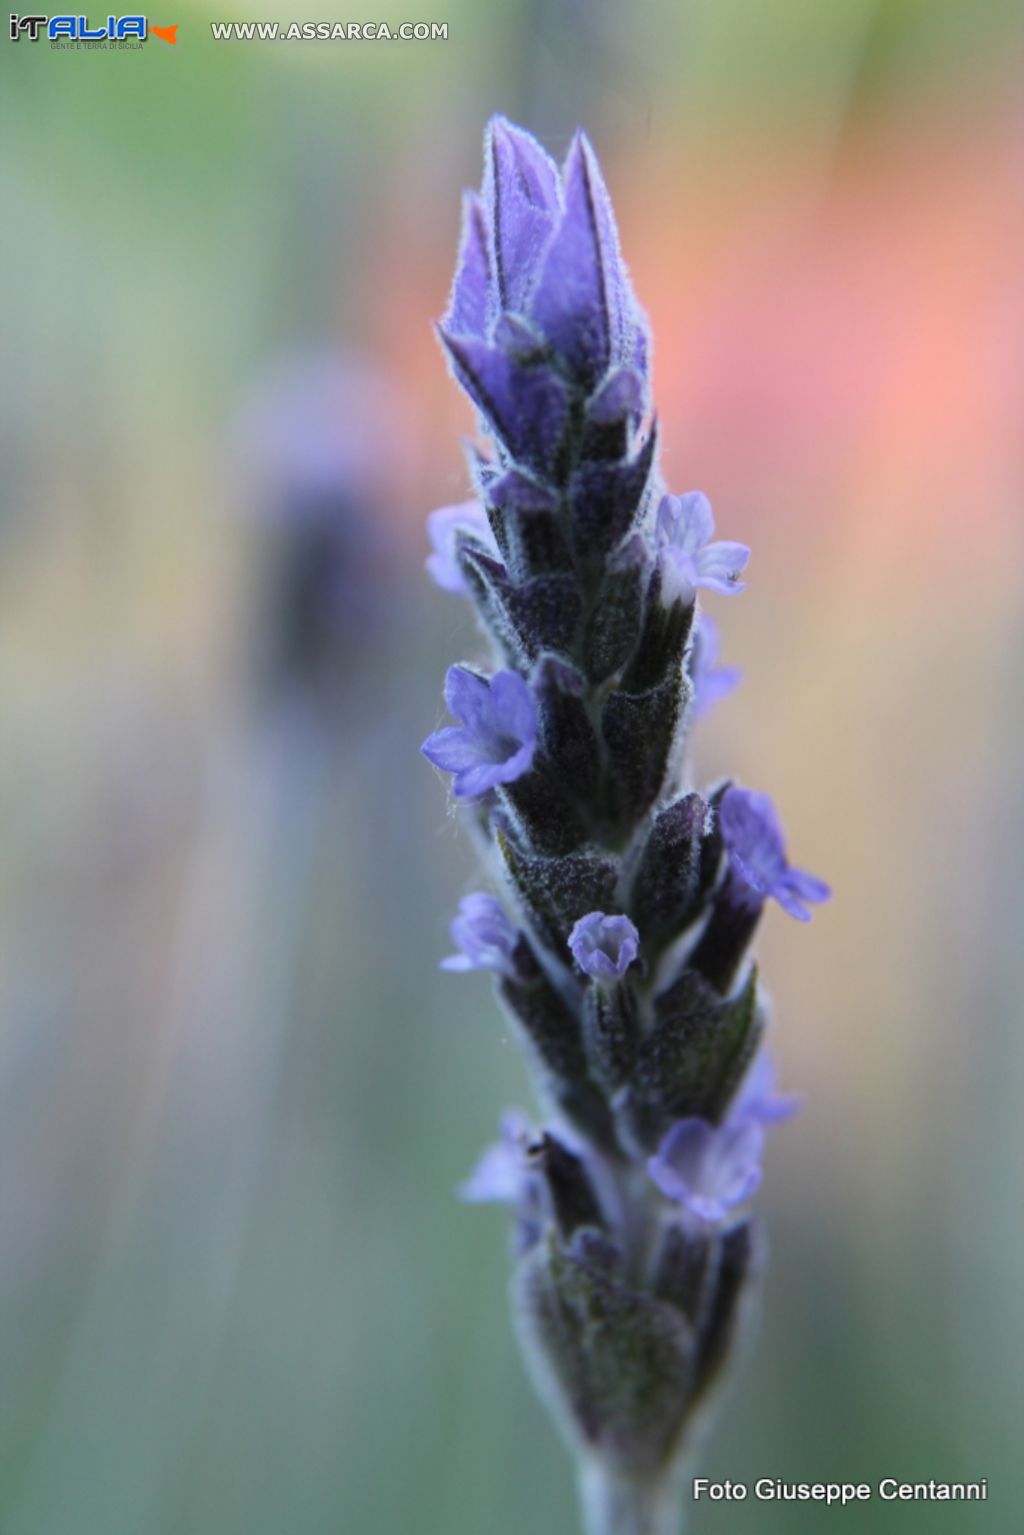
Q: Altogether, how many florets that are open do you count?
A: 10